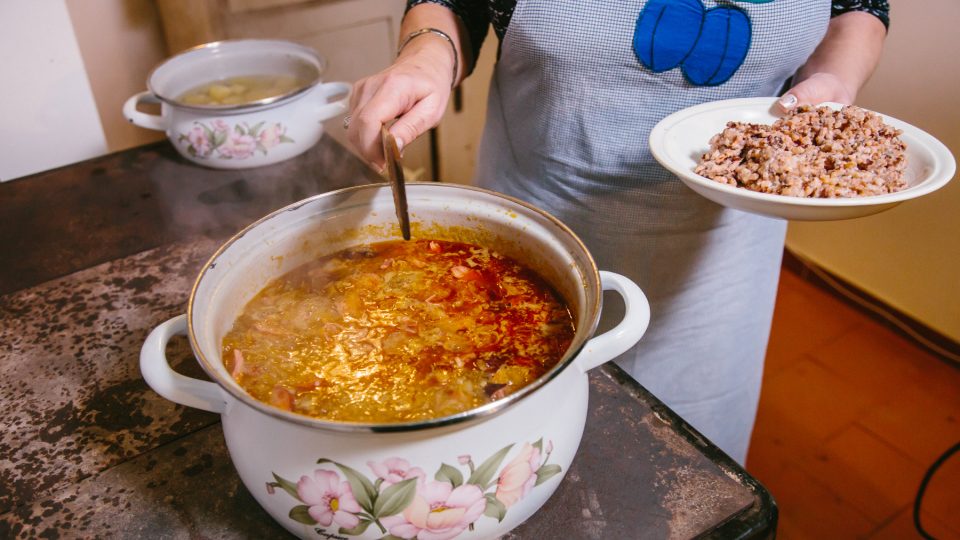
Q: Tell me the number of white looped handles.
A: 4